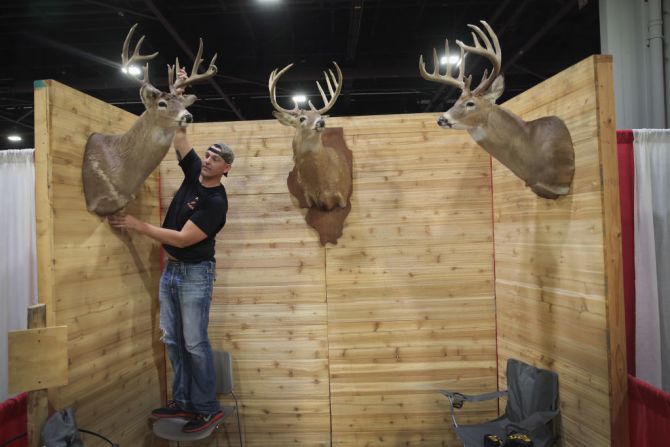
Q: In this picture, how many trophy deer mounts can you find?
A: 3